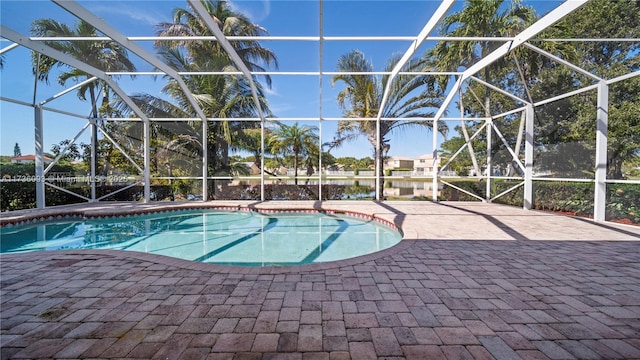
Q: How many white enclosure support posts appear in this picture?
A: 11